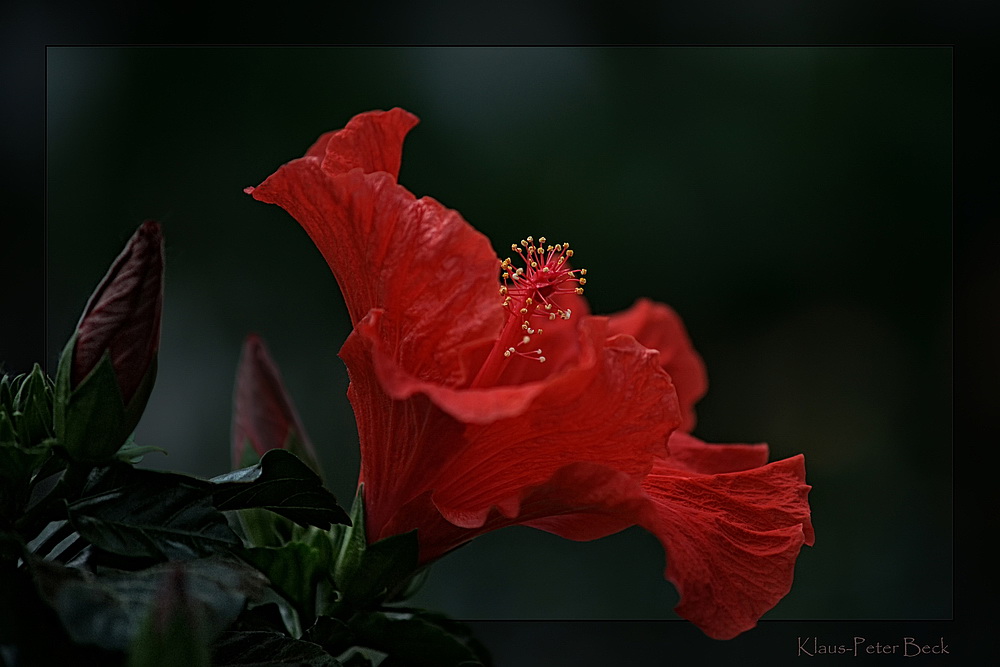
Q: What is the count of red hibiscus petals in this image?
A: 5